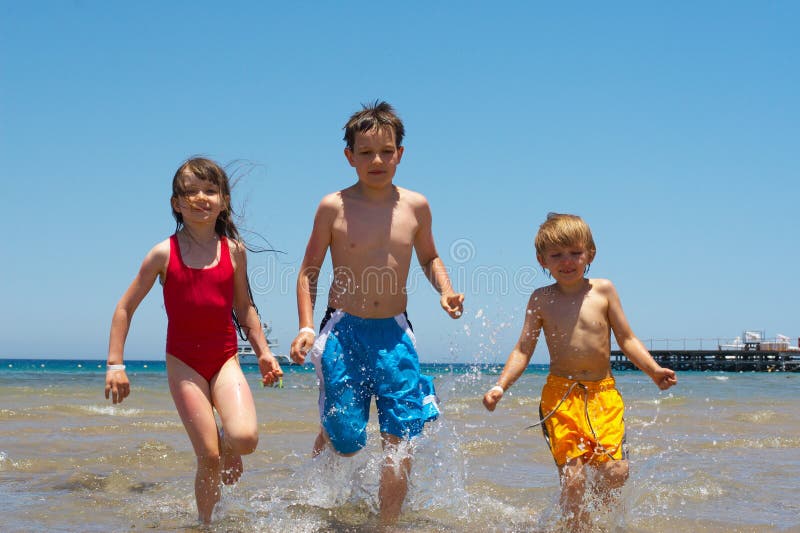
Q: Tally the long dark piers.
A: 1